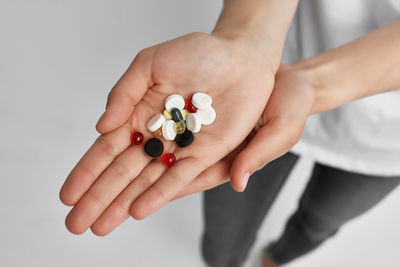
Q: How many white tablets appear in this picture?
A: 6